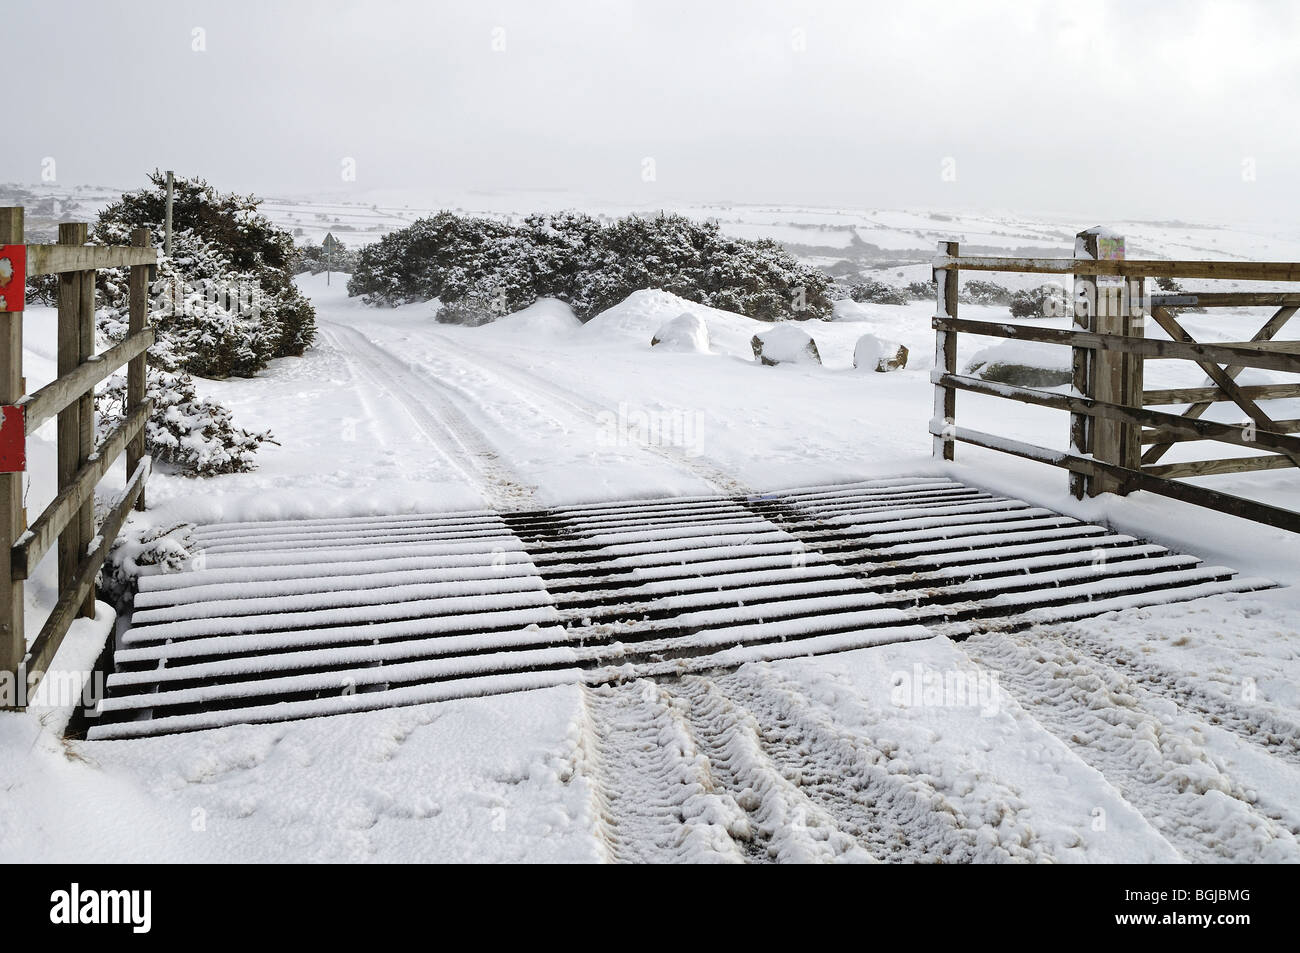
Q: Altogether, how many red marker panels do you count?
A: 2